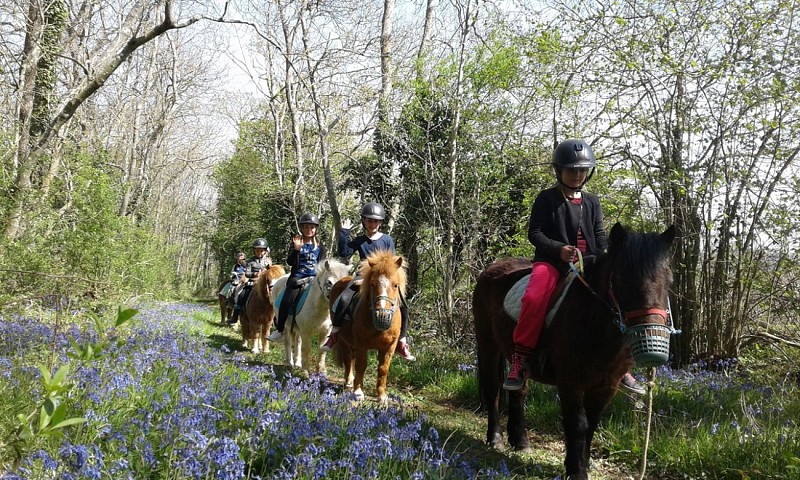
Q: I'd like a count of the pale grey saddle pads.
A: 1